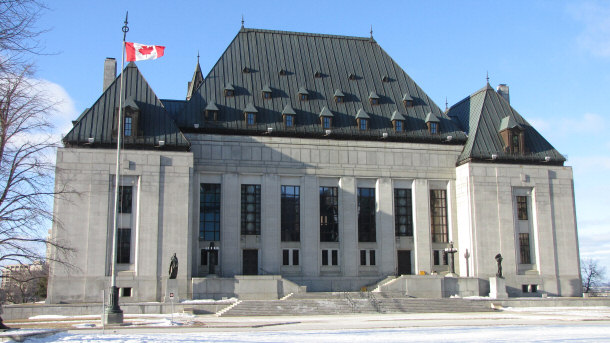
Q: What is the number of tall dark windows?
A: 7